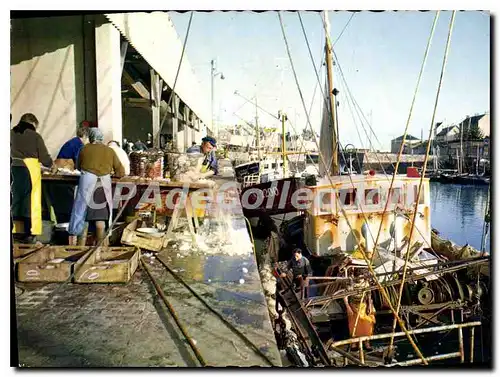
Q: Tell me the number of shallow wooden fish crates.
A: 4